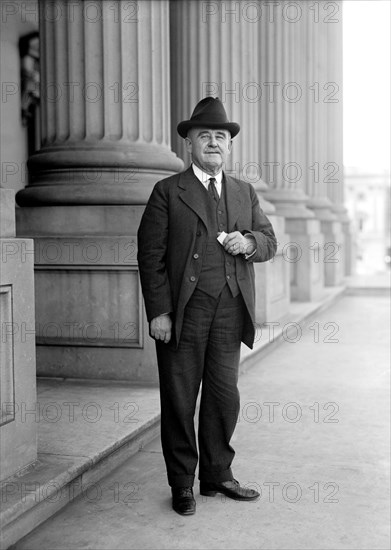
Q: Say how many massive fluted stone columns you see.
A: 5